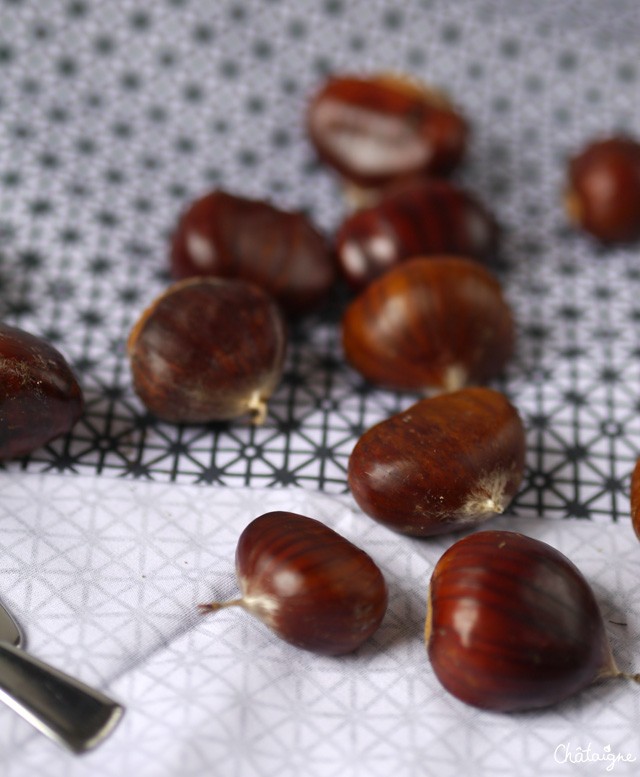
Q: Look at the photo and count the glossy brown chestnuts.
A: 11